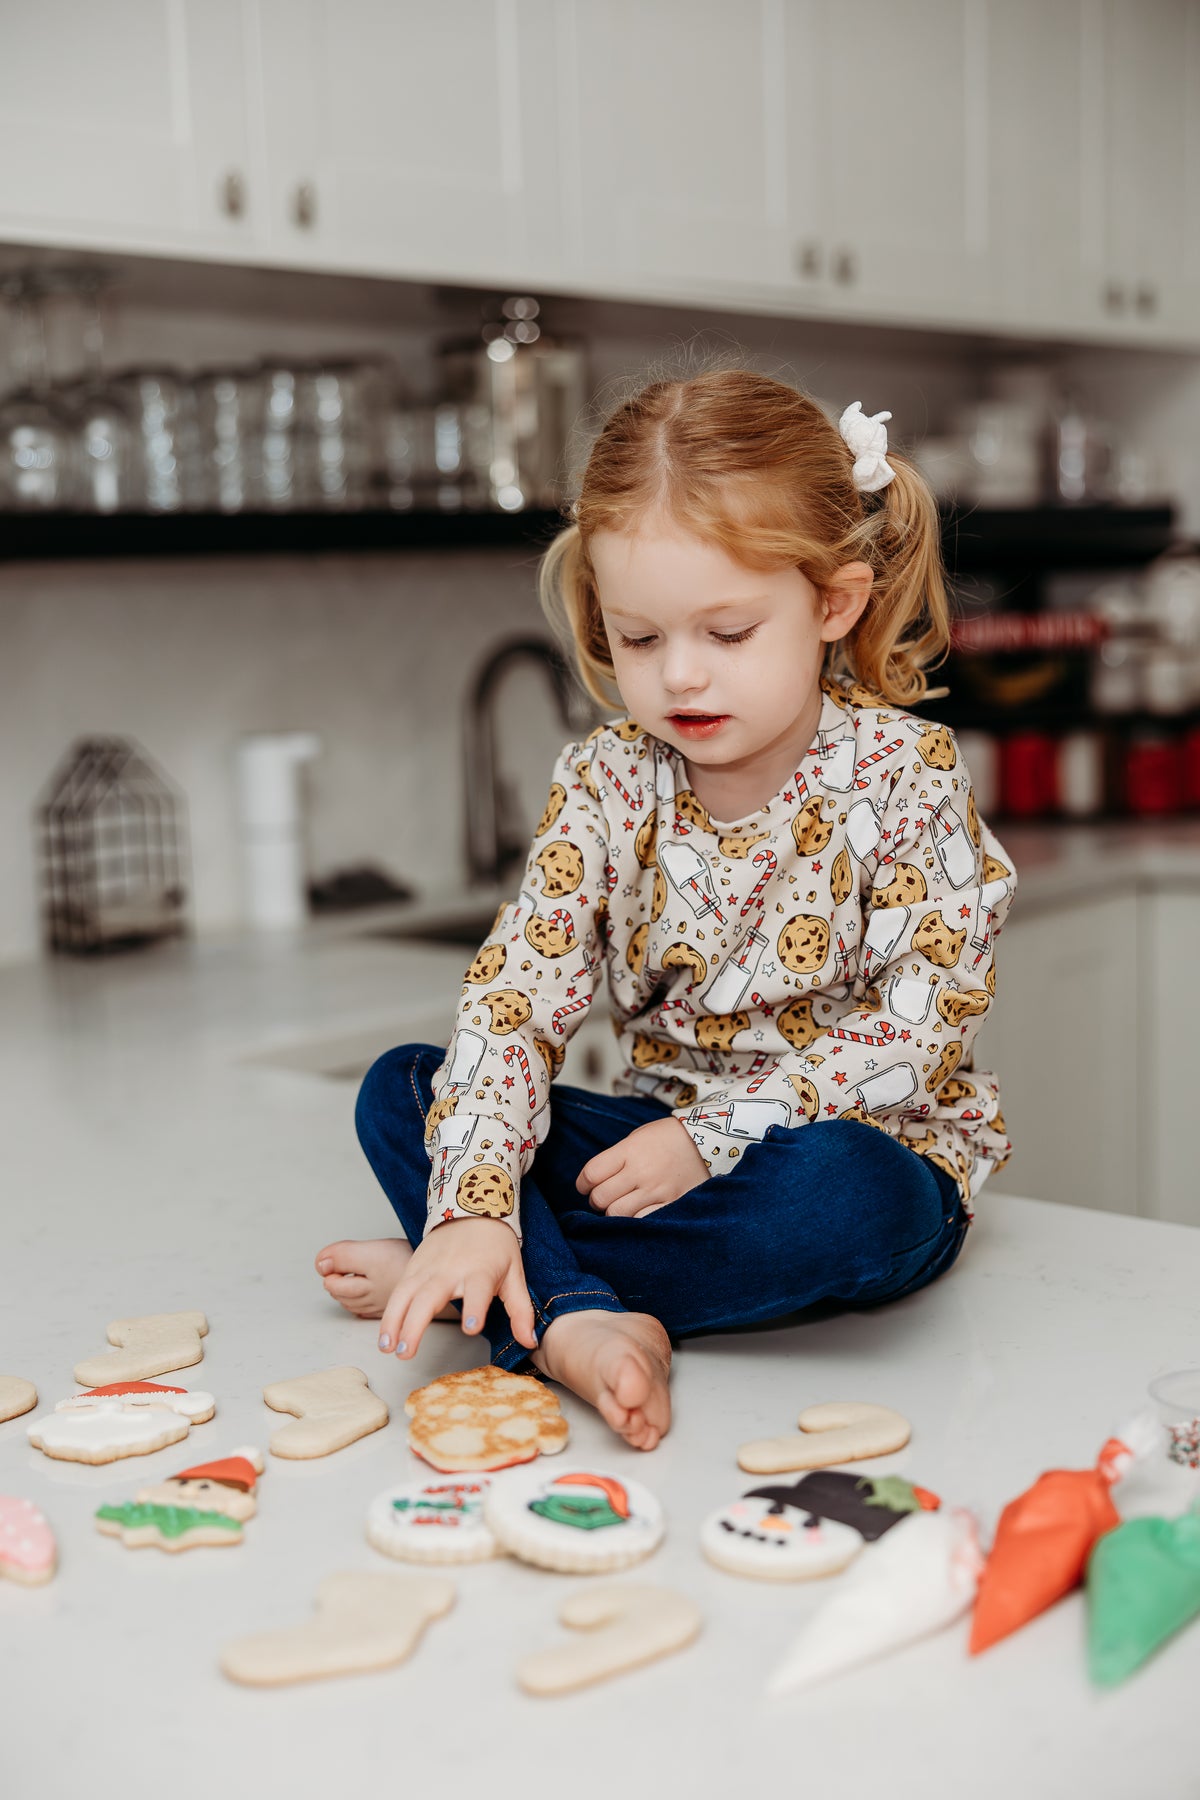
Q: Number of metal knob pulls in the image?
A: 6